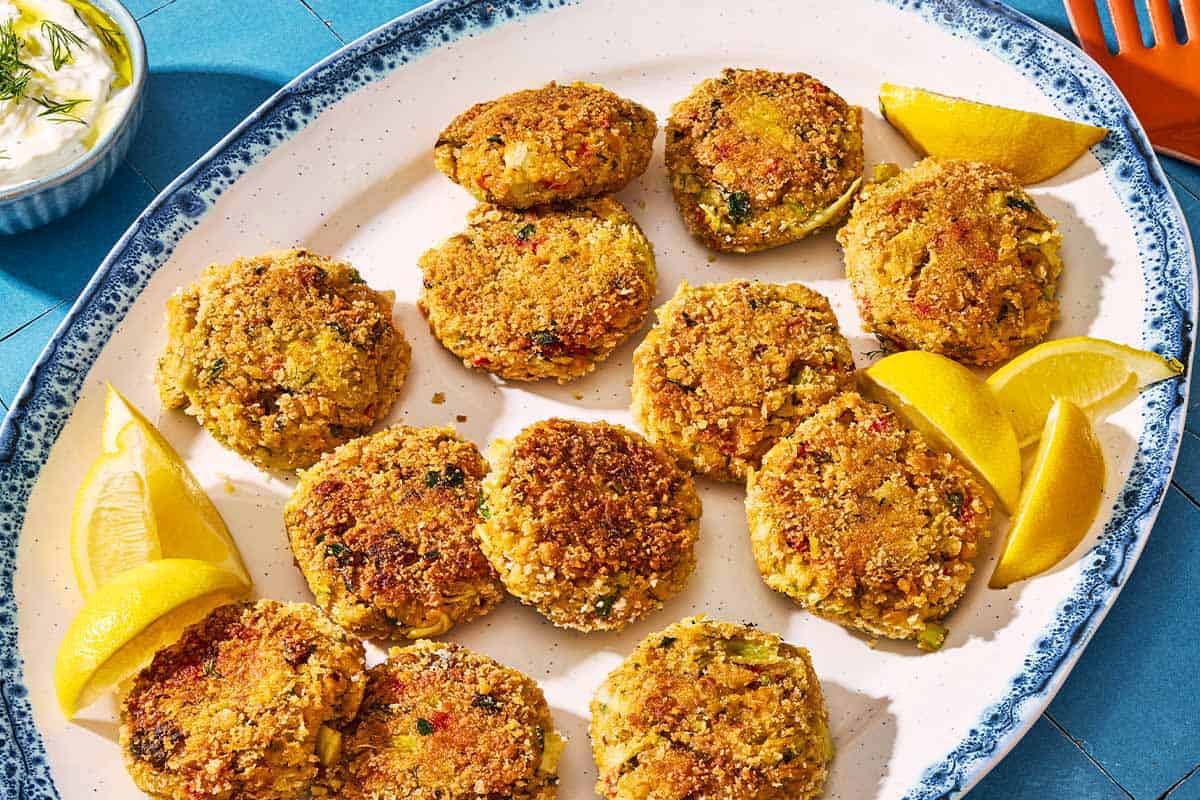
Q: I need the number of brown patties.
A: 12